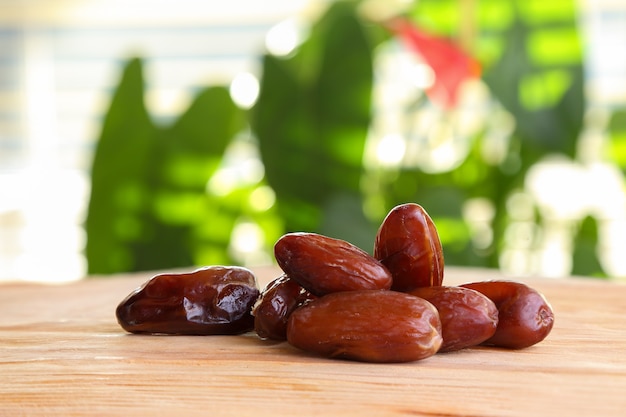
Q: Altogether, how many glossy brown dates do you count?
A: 7